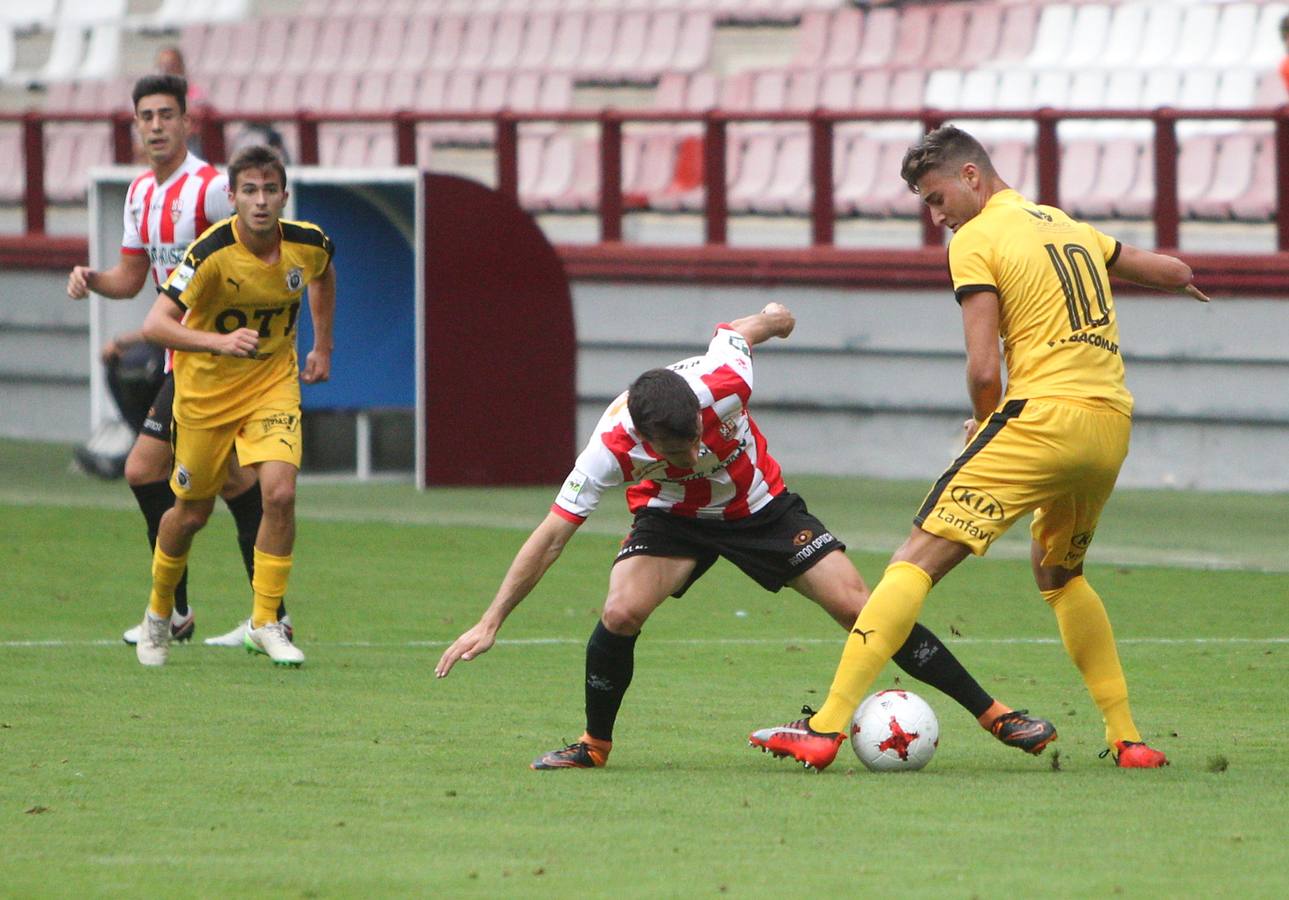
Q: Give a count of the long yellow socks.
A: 4